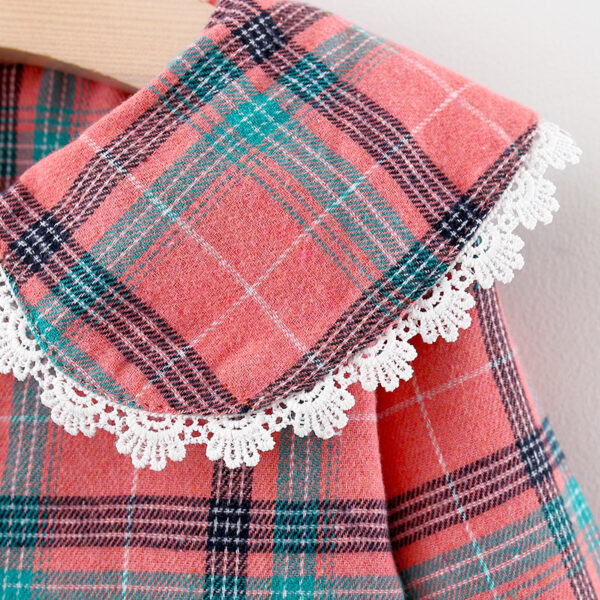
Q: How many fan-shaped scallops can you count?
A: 10